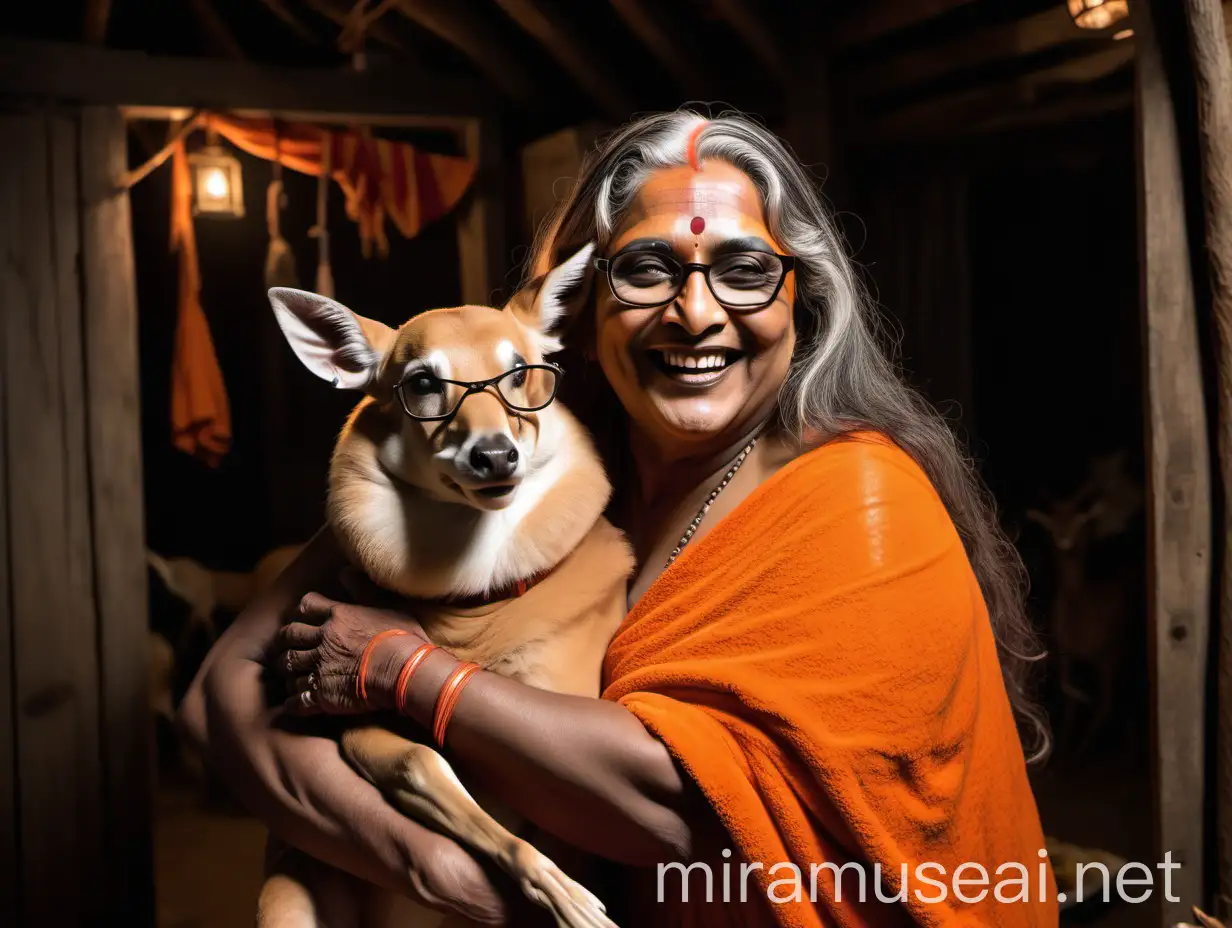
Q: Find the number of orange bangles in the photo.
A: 3